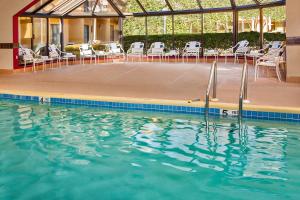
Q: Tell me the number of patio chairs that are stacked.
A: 0